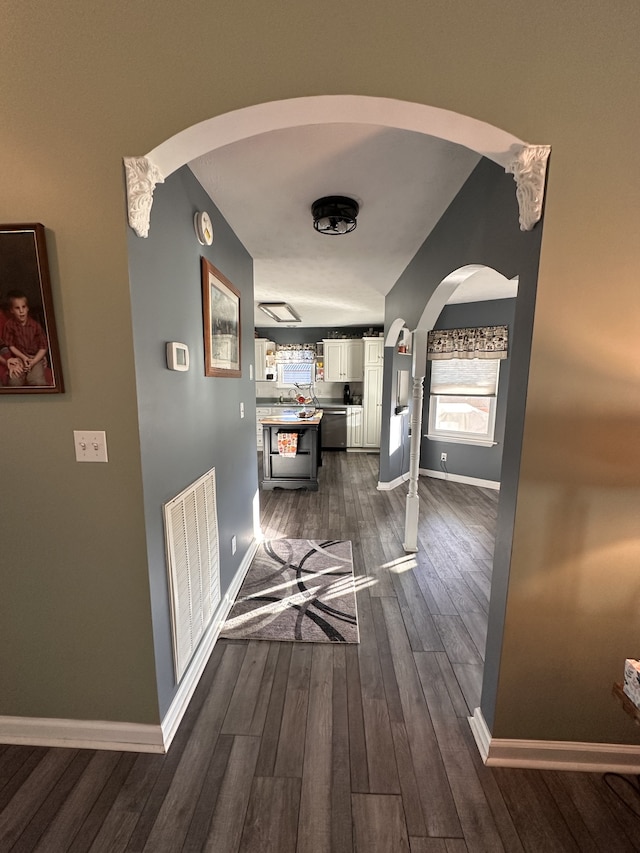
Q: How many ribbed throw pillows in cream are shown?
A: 0